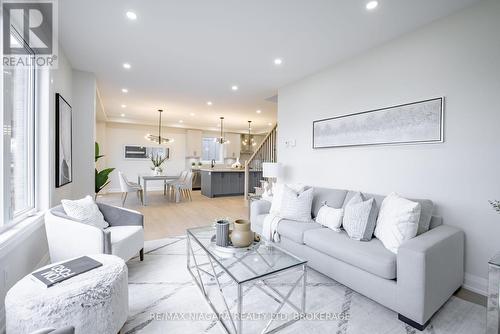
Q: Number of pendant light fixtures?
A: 3